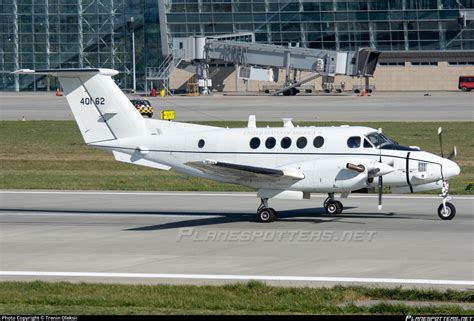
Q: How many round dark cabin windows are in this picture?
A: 6